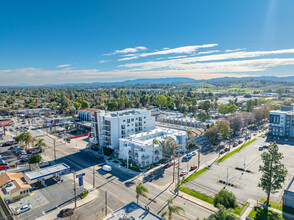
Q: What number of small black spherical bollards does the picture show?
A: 0